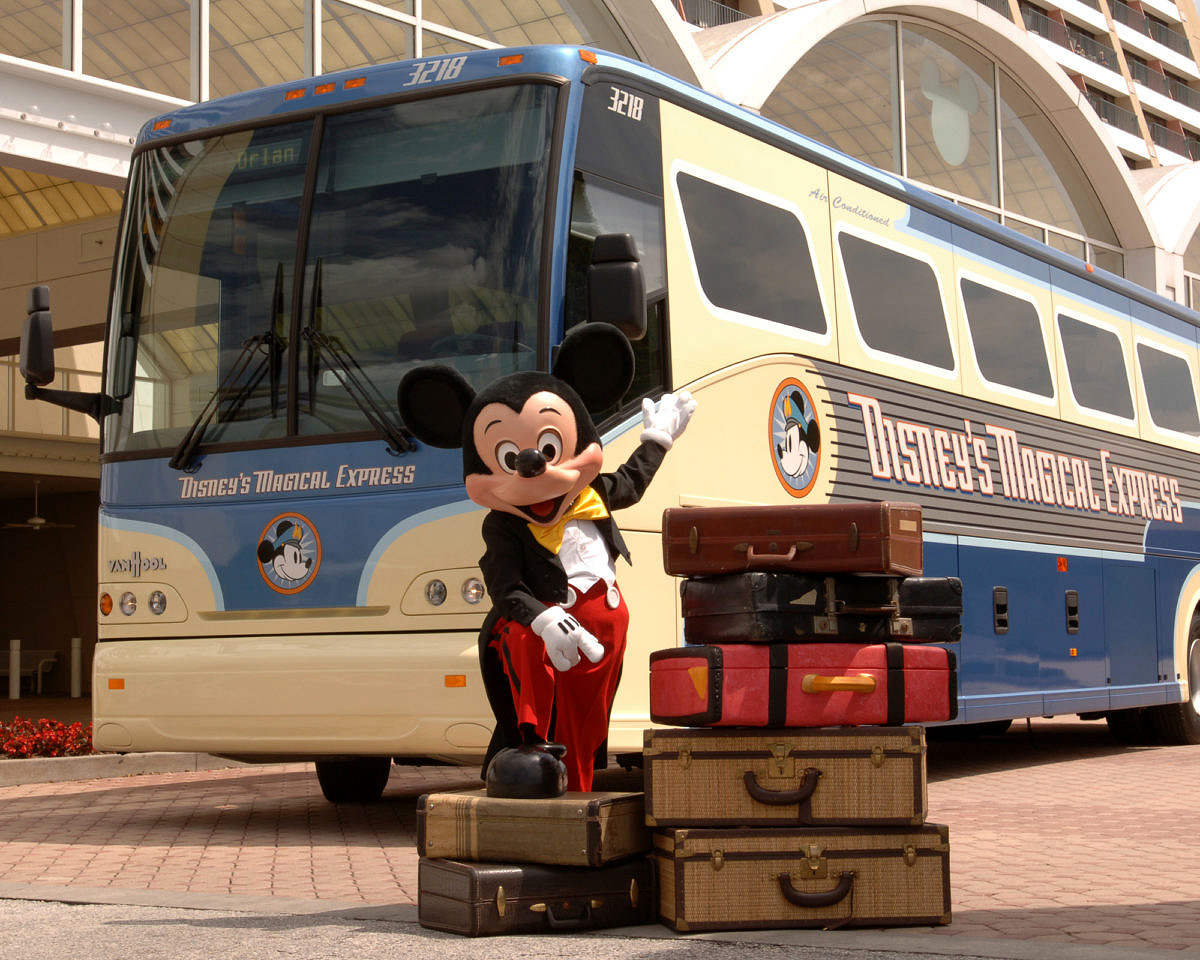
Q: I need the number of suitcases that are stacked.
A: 7